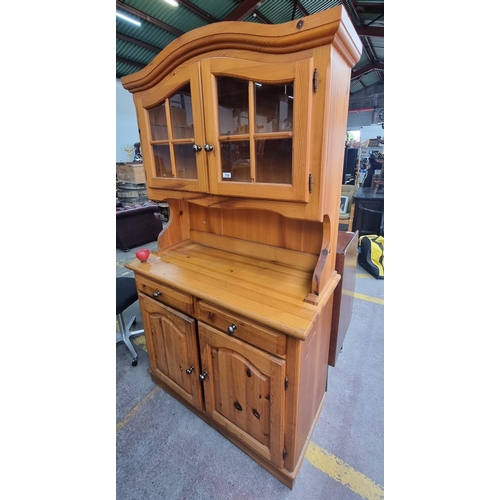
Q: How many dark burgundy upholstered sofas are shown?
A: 1